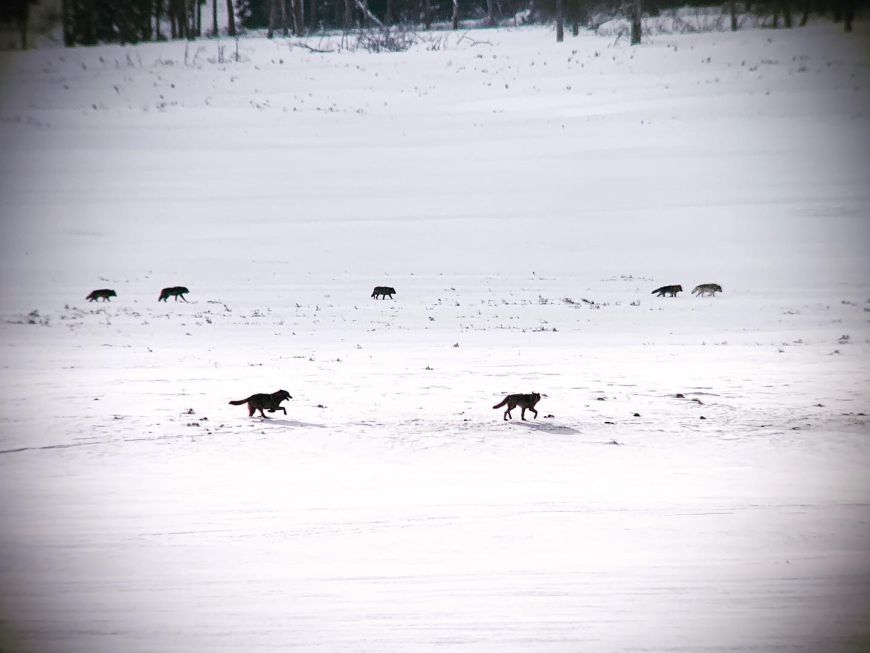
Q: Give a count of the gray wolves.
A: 7